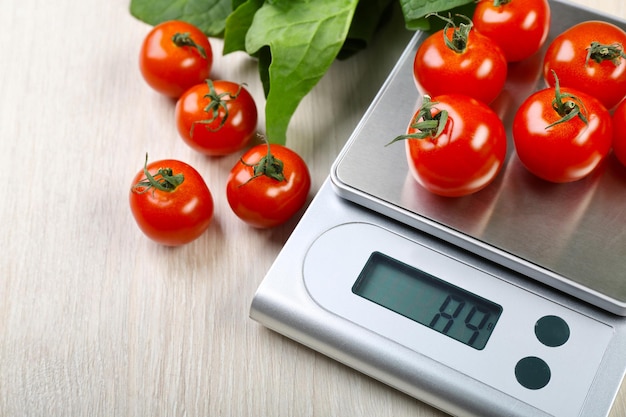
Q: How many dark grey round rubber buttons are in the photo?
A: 2